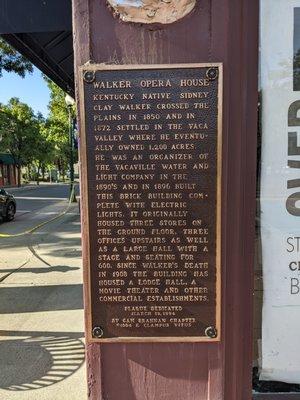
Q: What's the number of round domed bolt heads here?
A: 4